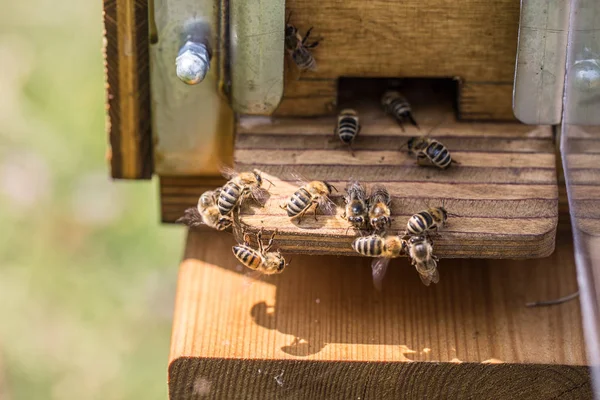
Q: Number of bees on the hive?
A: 13